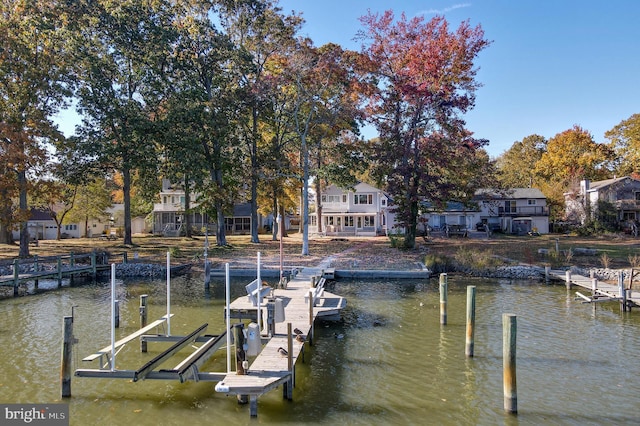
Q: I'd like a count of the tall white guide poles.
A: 4